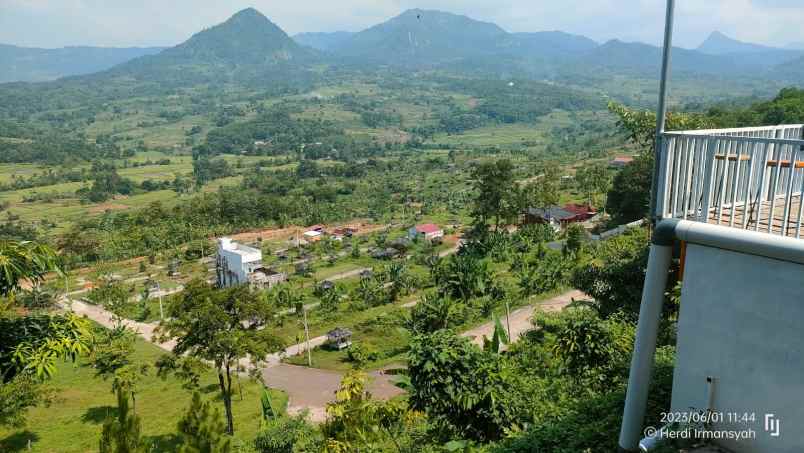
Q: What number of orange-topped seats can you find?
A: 2